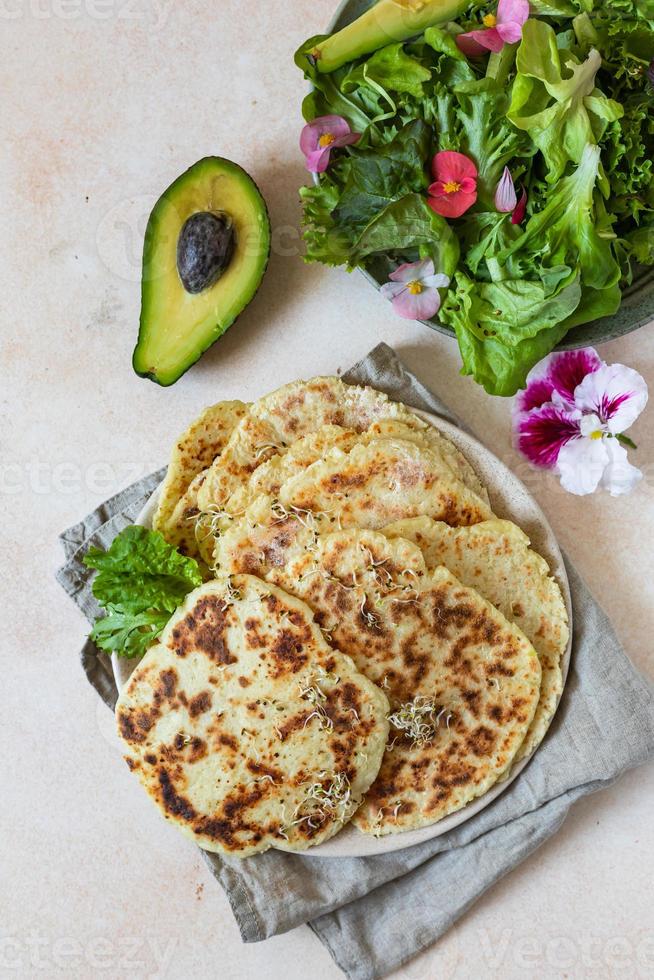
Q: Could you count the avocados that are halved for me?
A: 1